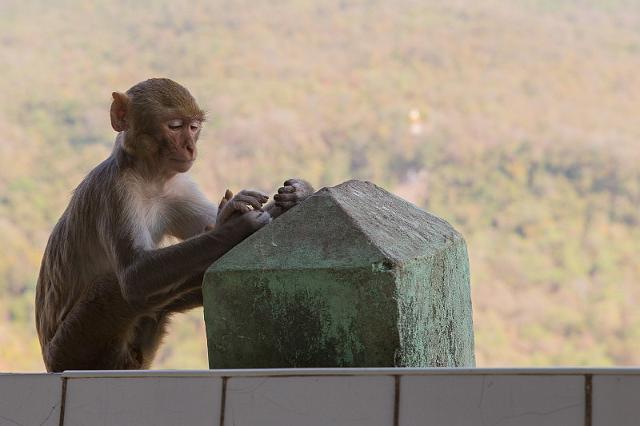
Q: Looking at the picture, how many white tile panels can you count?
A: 5